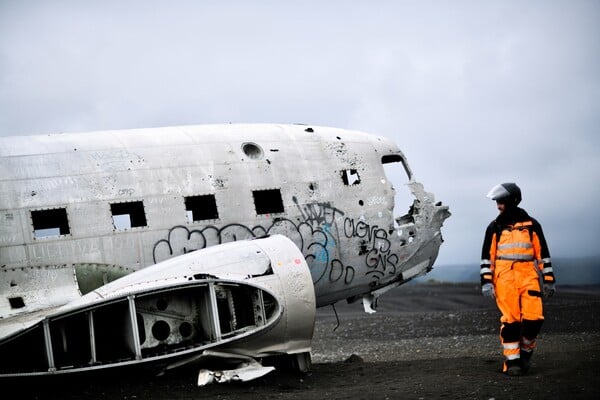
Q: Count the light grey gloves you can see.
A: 2